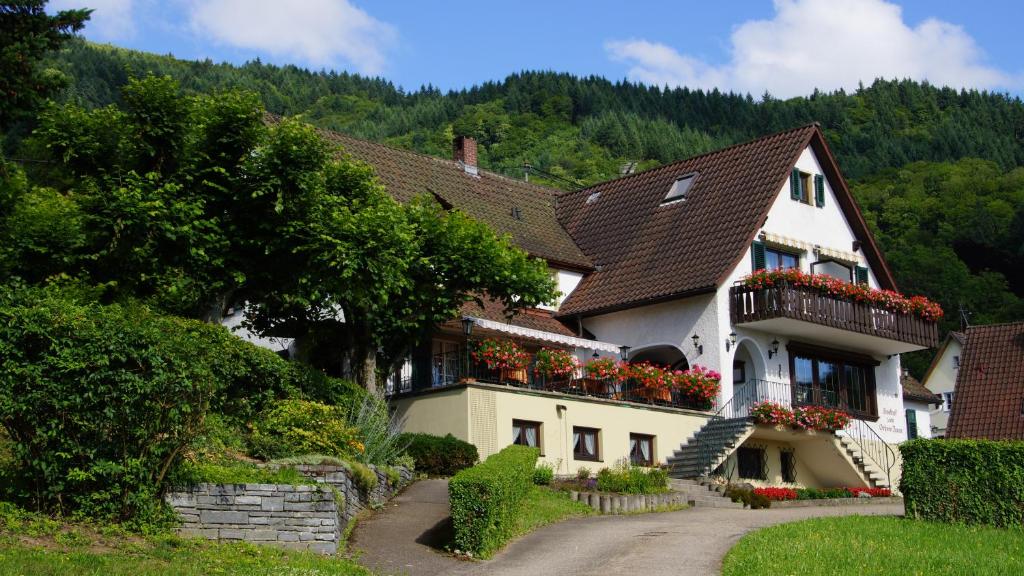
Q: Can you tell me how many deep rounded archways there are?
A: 2